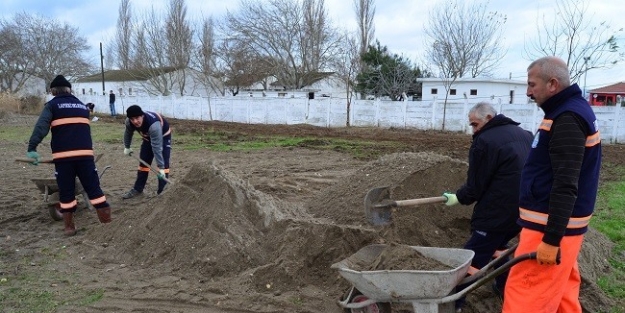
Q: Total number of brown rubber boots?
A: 2